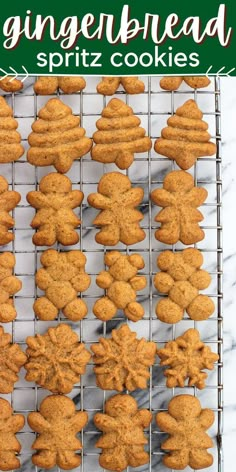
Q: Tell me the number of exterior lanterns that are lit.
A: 0